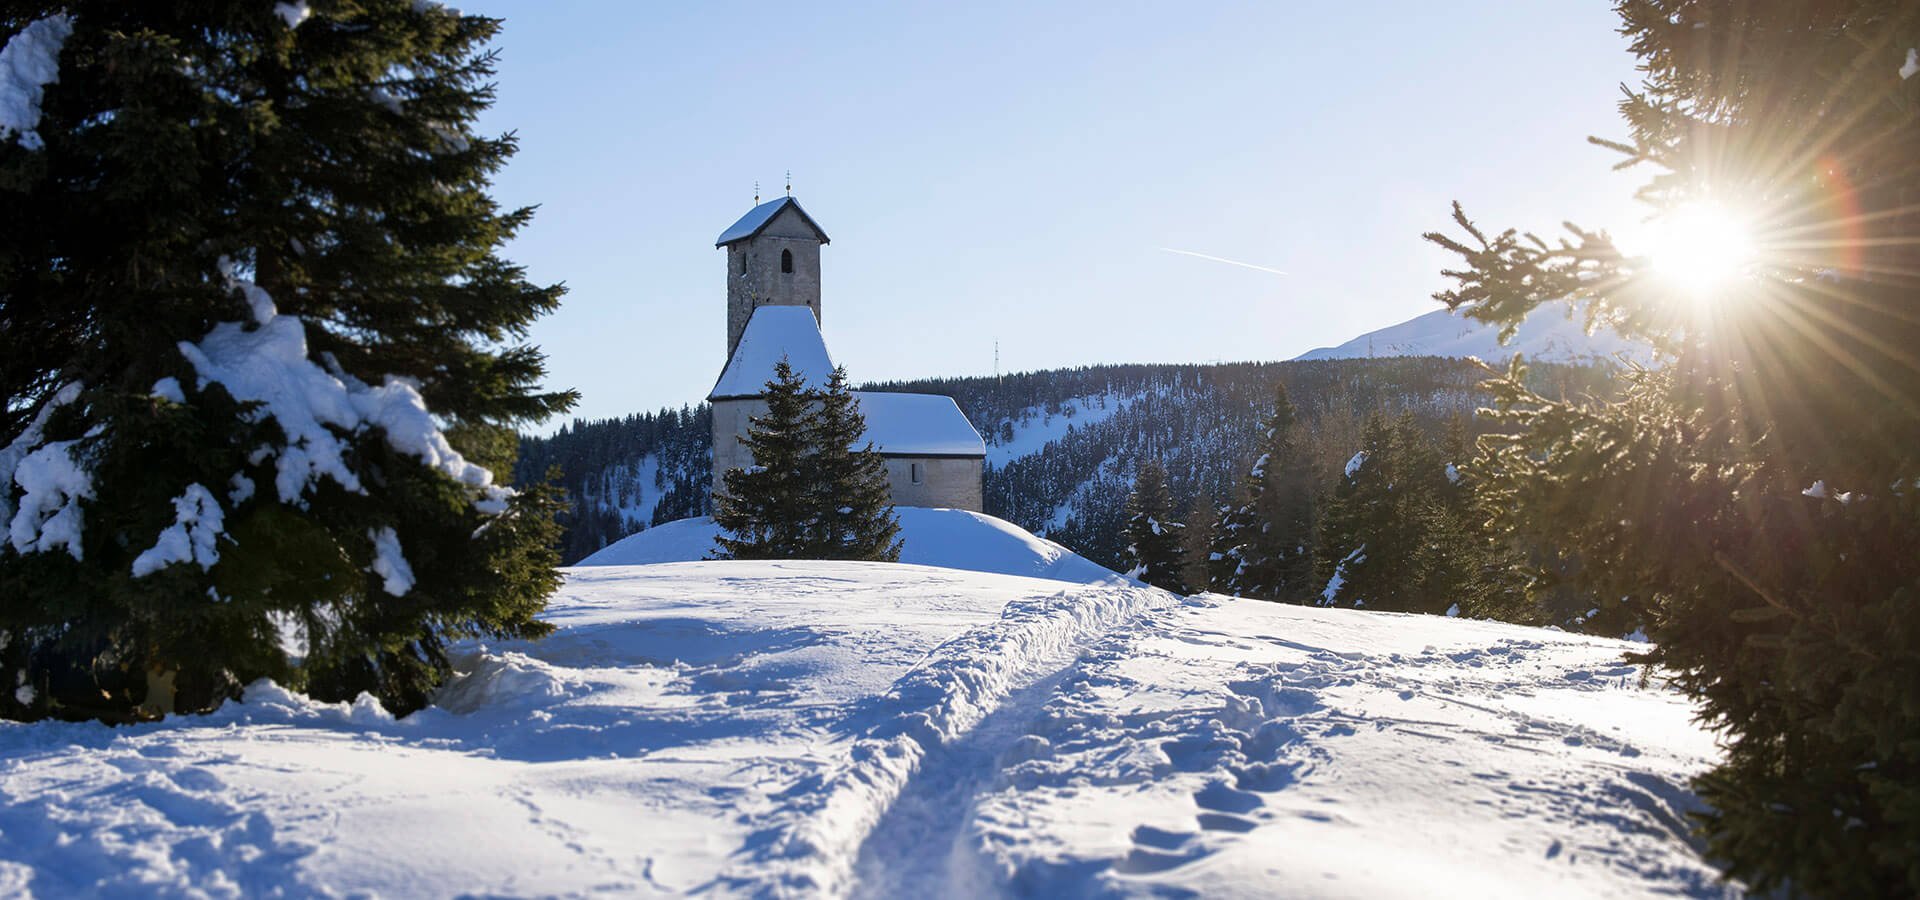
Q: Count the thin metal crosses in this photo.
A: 2